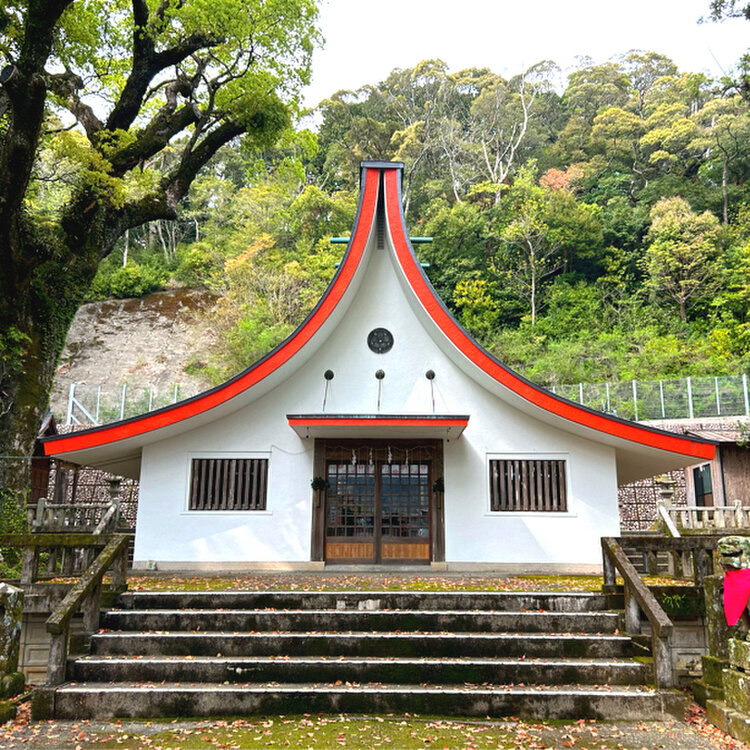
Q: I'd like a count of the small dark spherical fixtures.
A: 3